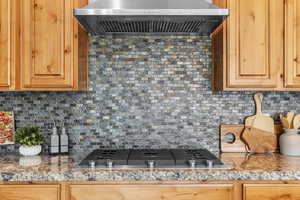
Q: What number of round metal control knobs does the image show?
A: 5